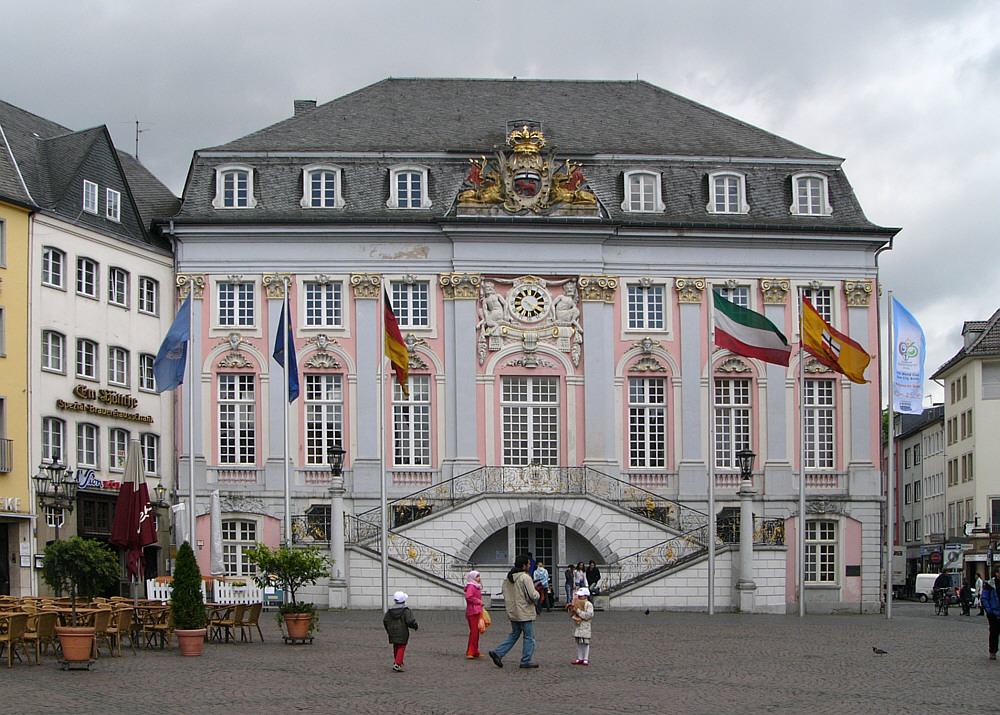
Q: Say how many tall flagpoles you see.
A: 6